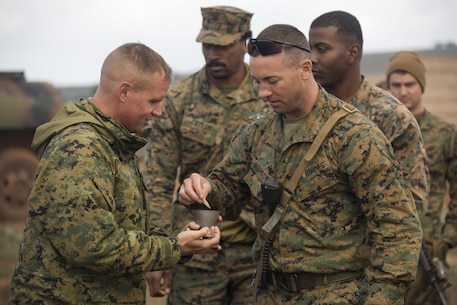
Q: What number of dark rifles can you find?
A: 1